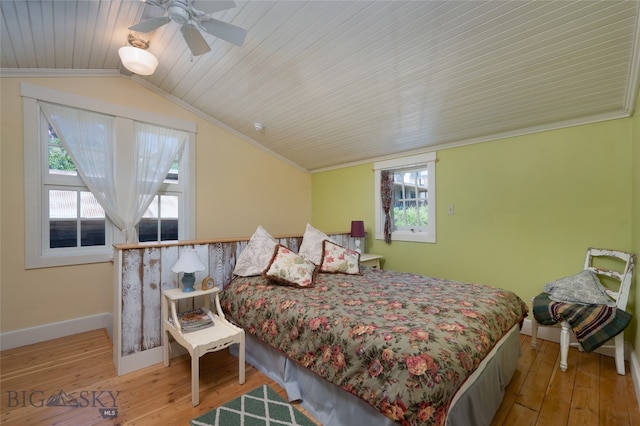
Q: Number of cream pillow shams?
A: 2